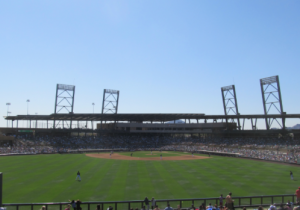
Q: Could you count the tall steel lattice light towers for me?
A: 4